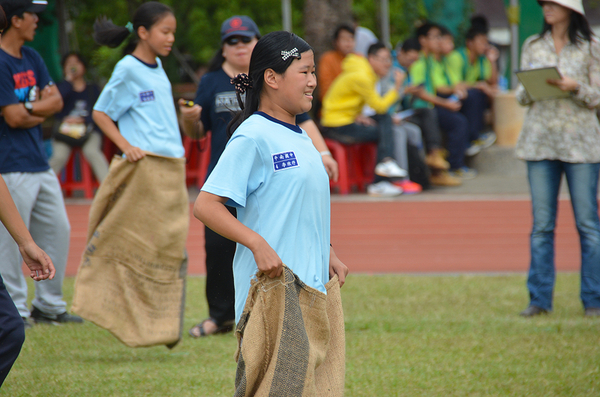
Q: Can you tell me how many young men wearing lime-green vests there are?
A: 3